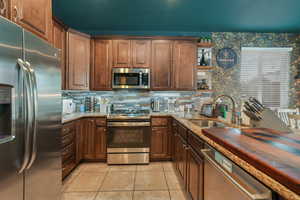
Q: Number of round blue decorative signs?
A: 1